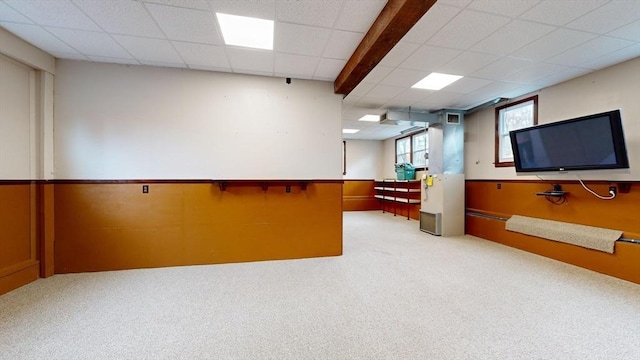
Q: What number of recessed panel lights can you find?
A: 4